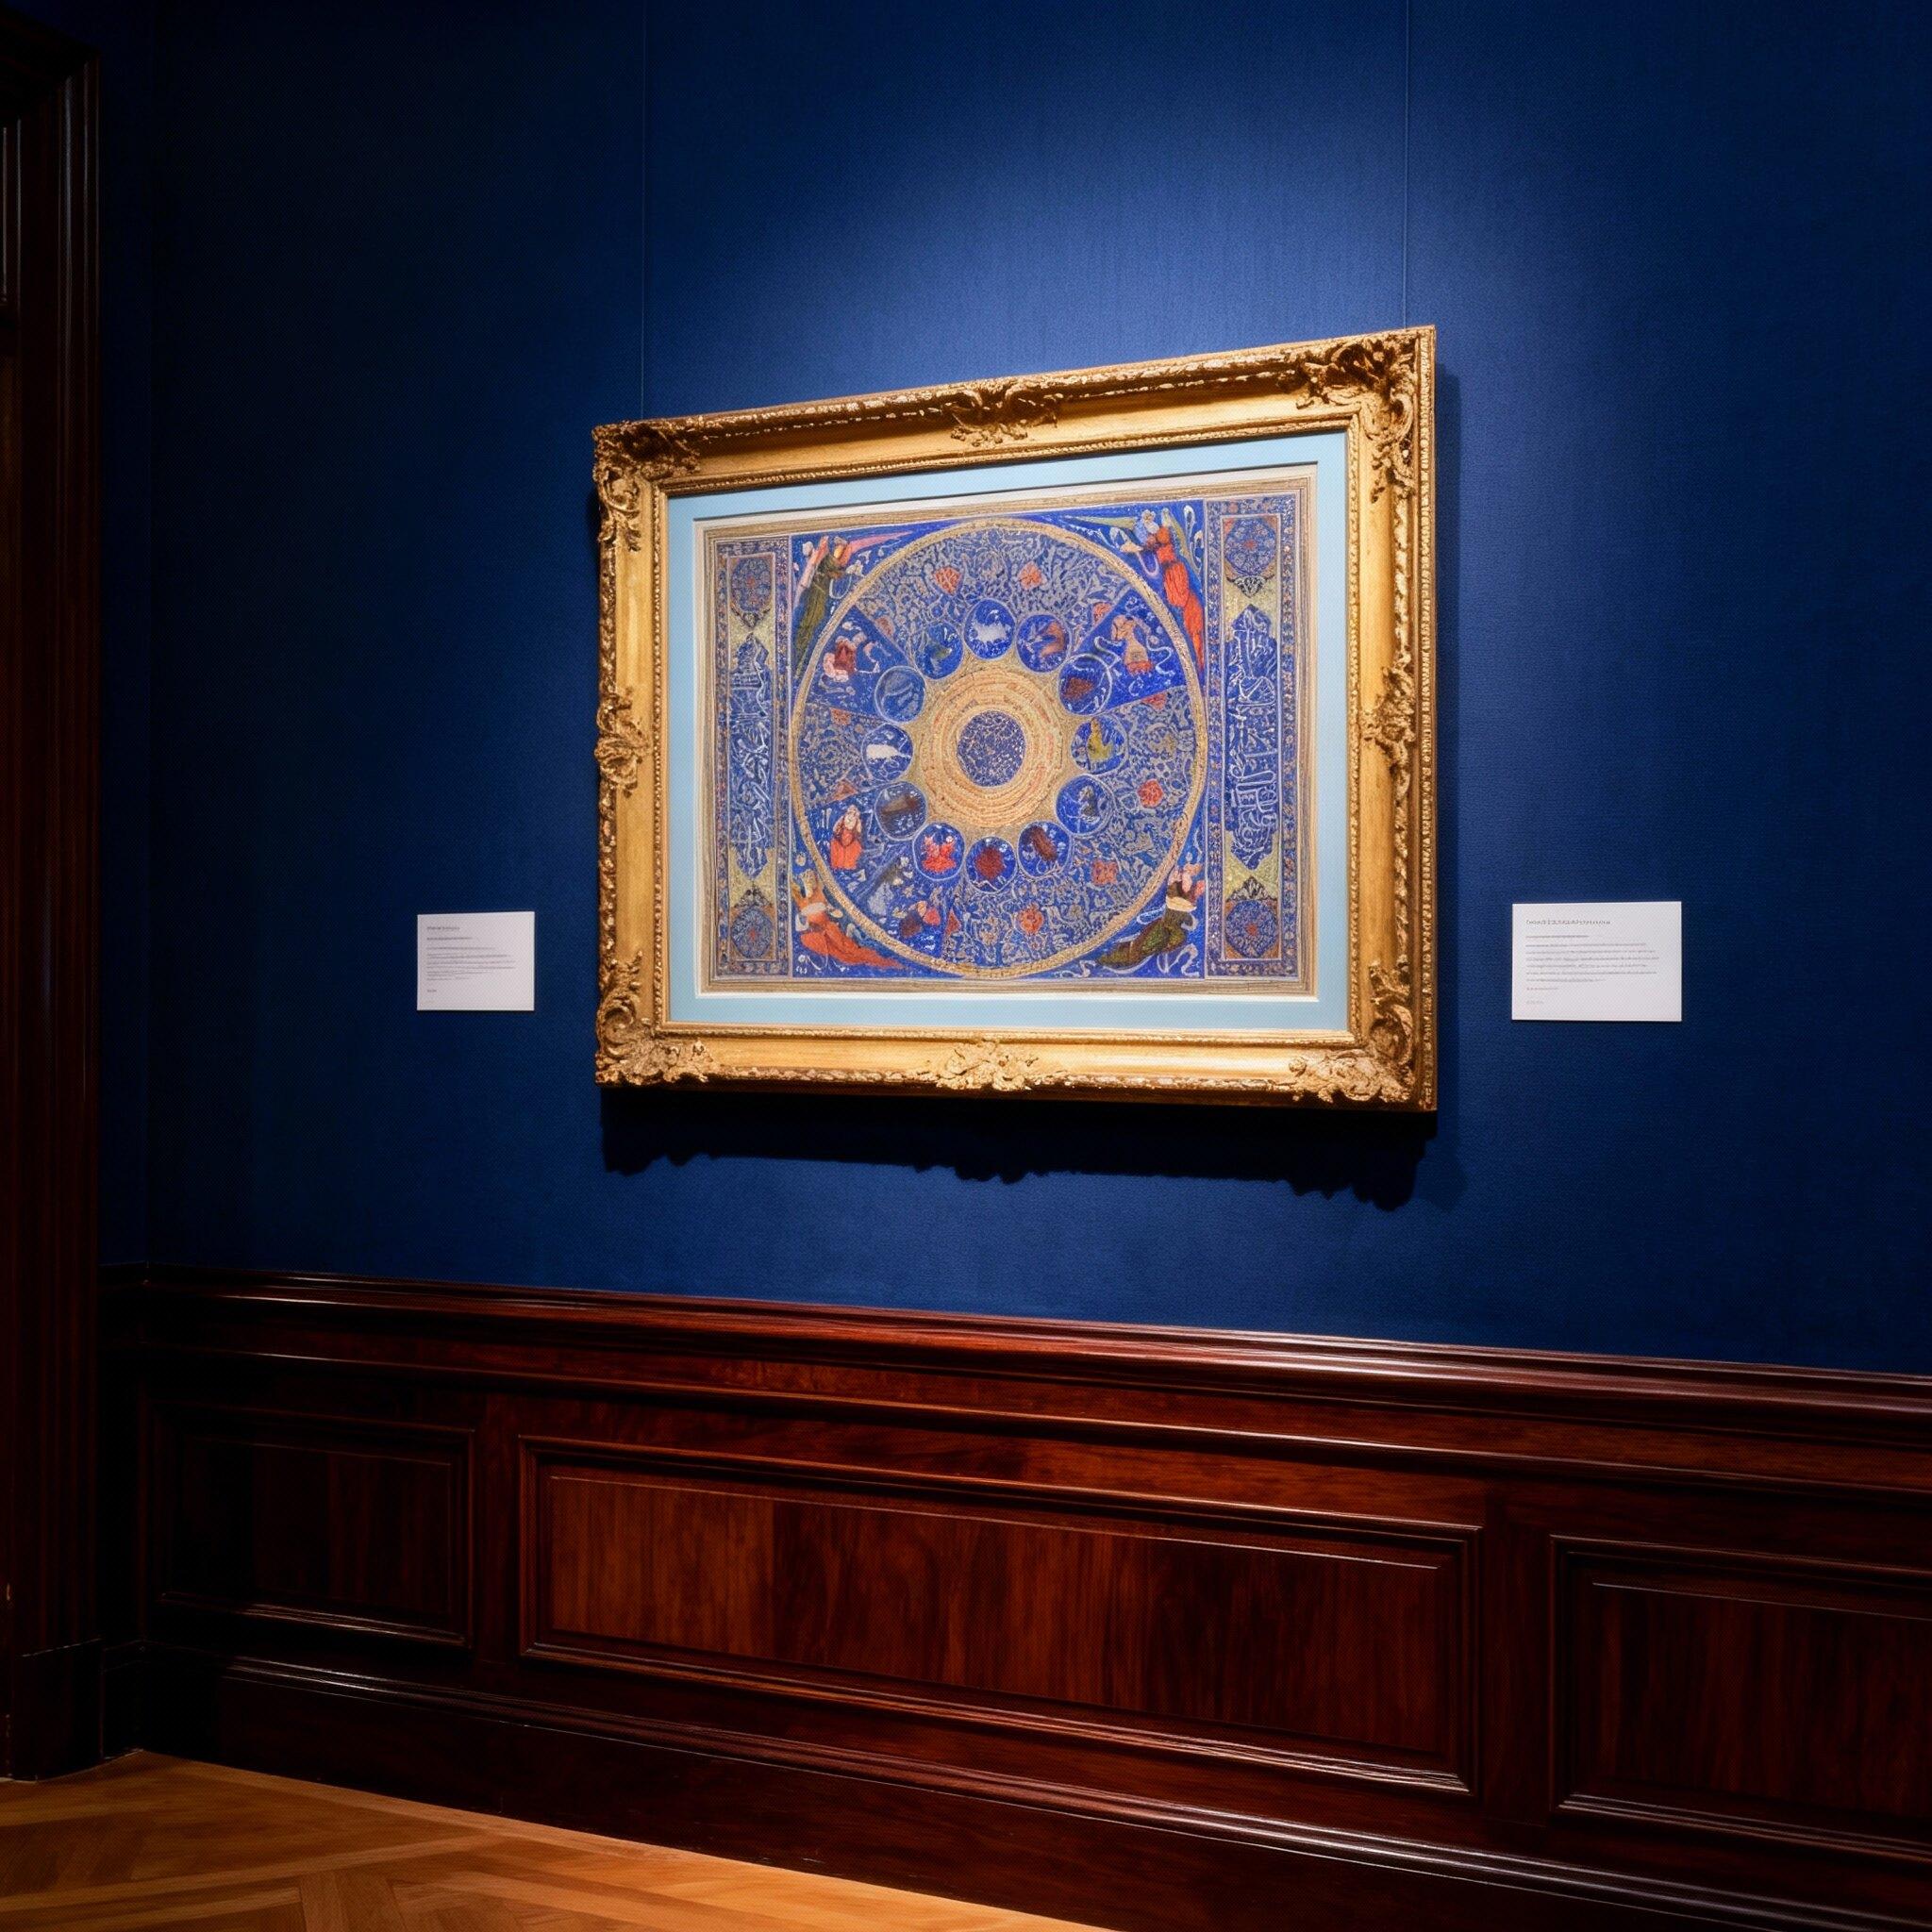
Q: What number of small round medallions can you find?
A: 12